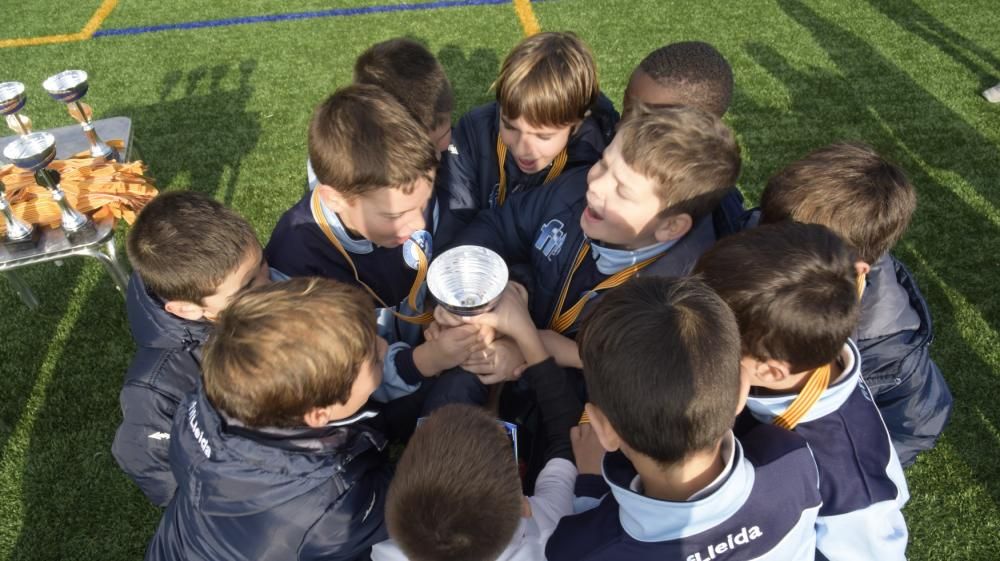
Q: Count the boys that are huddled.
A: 11